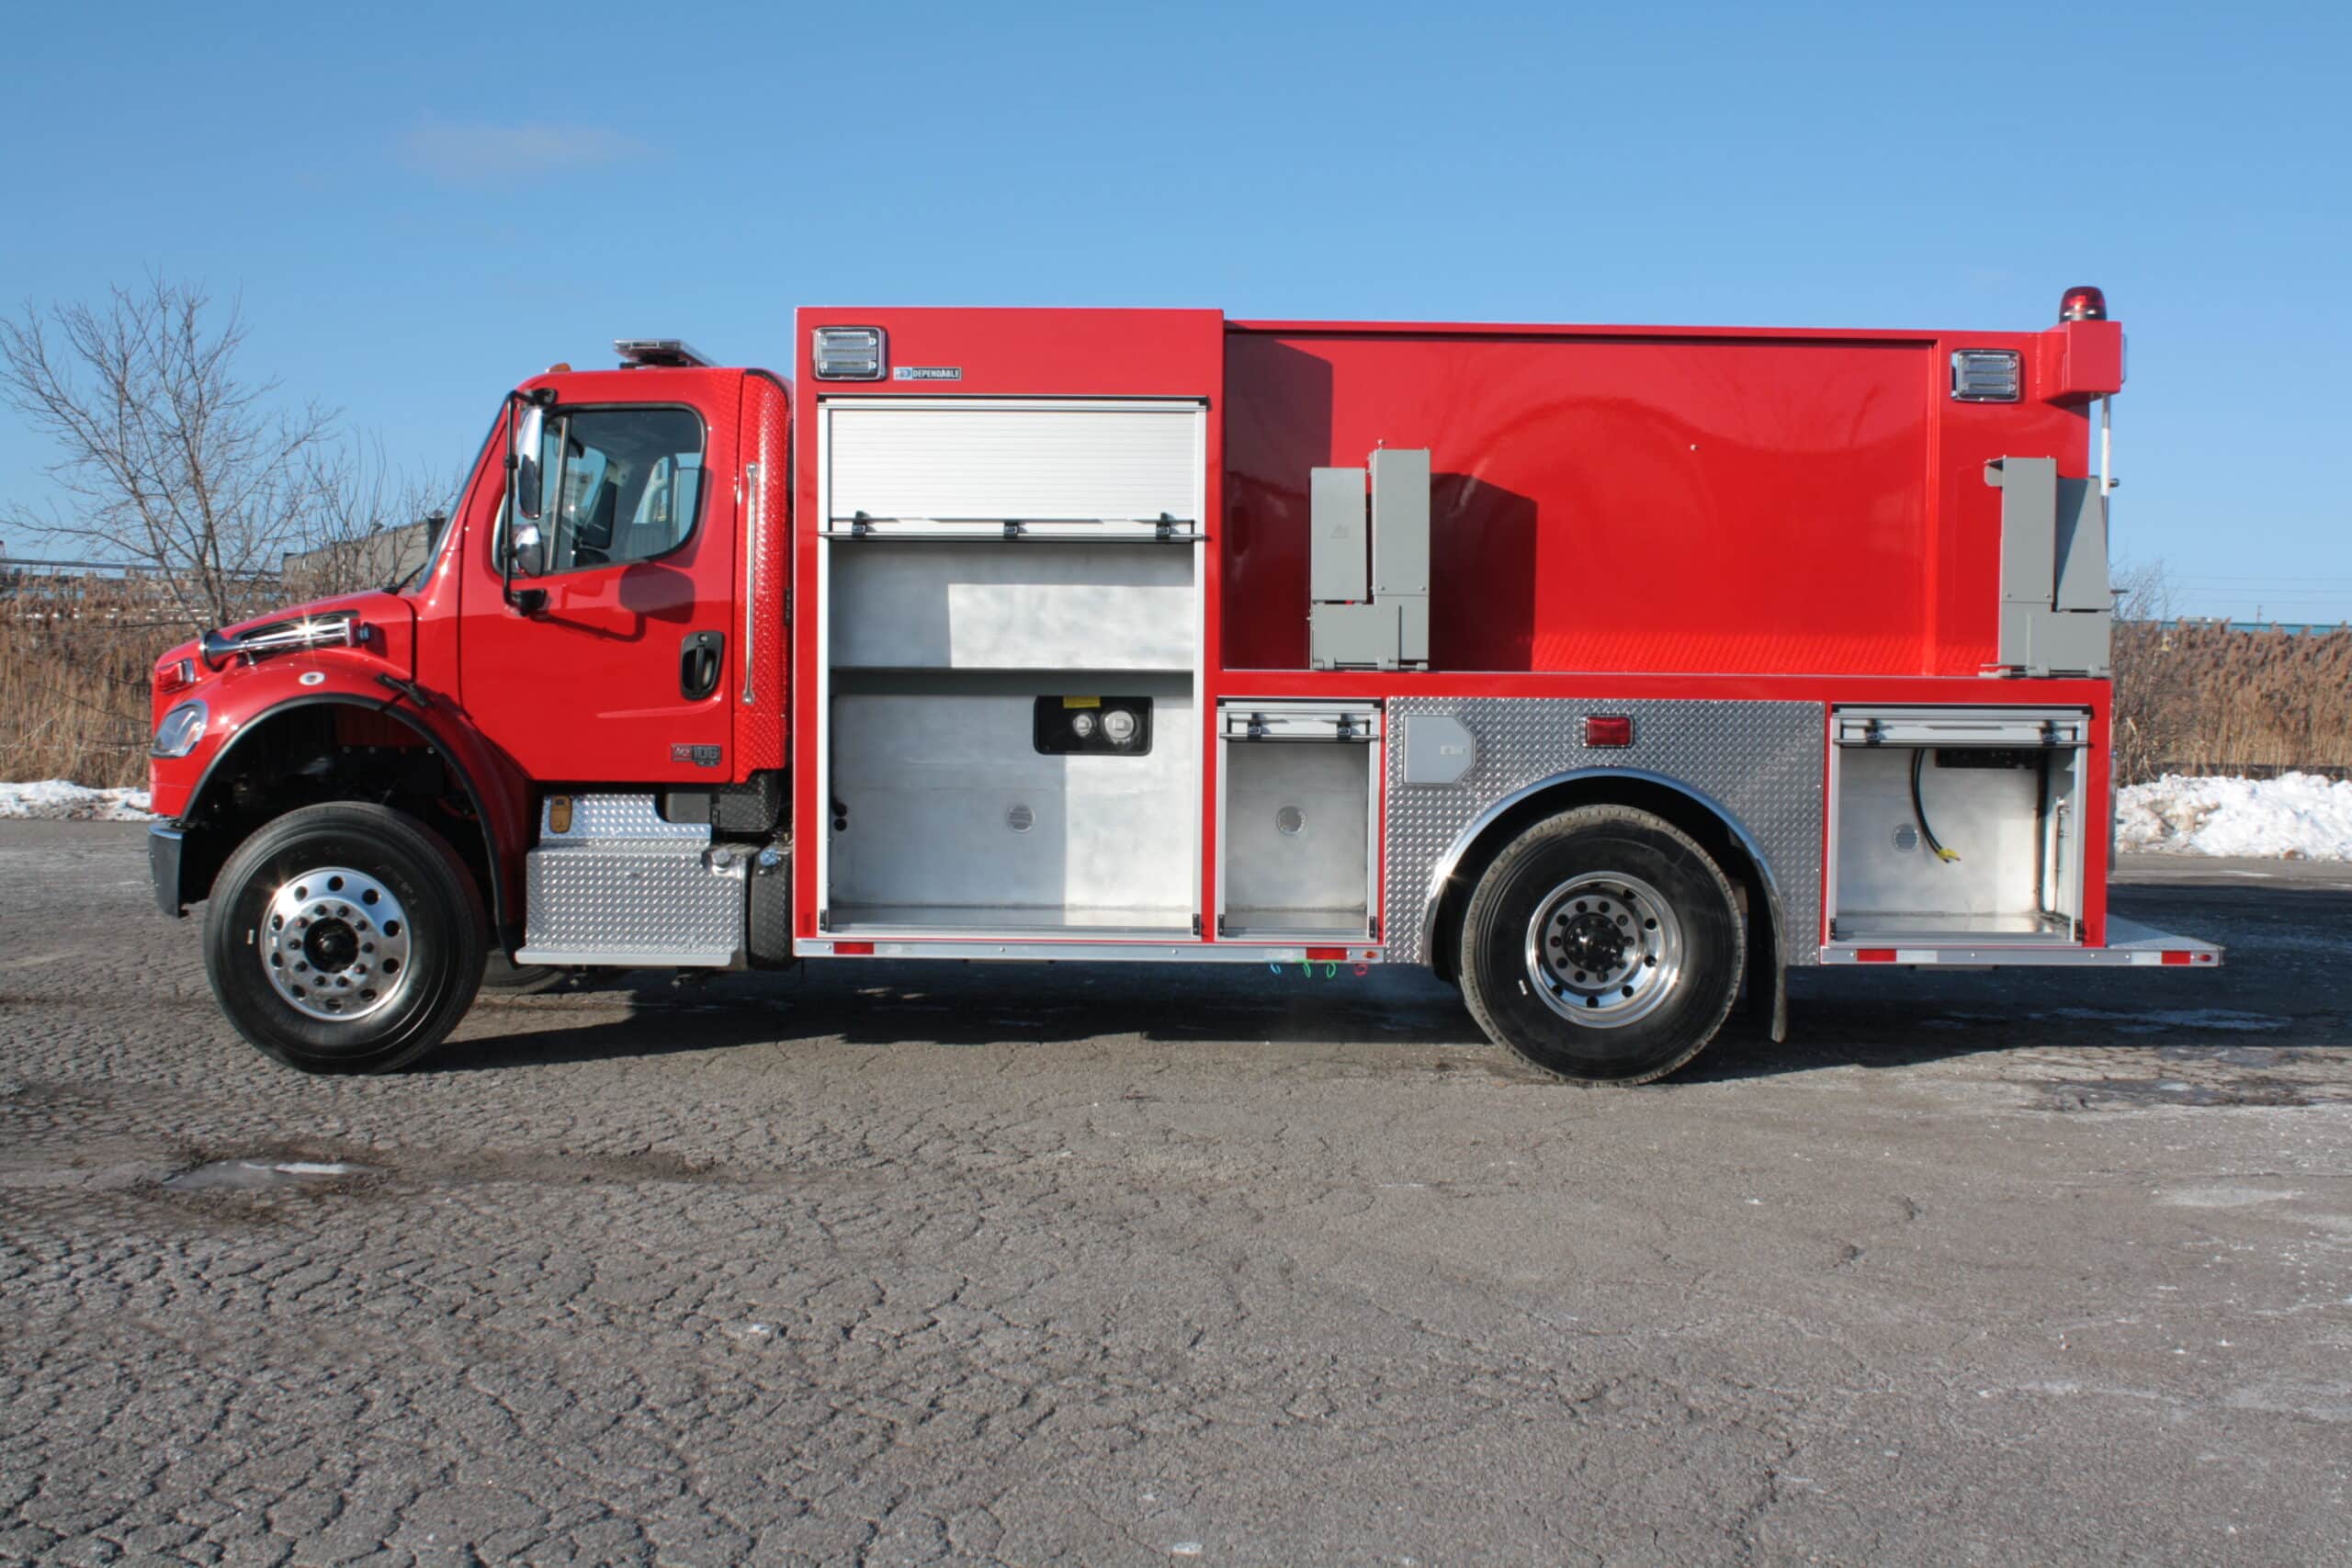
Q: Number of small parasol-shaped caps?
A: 0